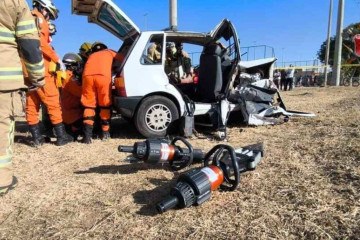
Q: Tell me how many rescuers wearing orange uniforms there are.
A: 3